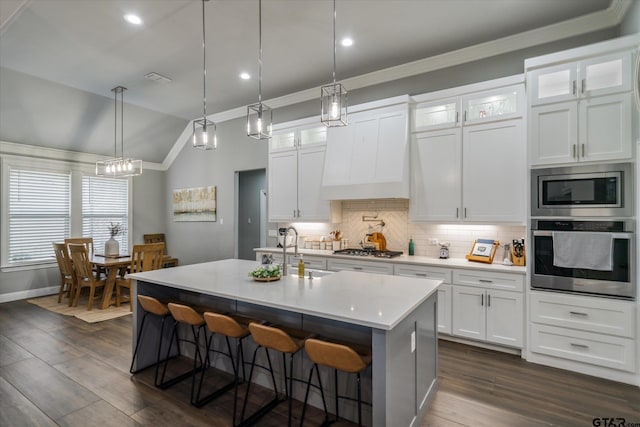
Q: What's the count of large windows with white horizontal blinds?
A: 2